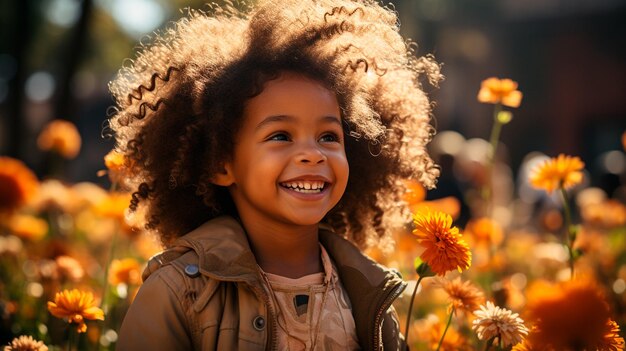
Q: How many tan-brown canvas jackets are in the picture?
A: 1